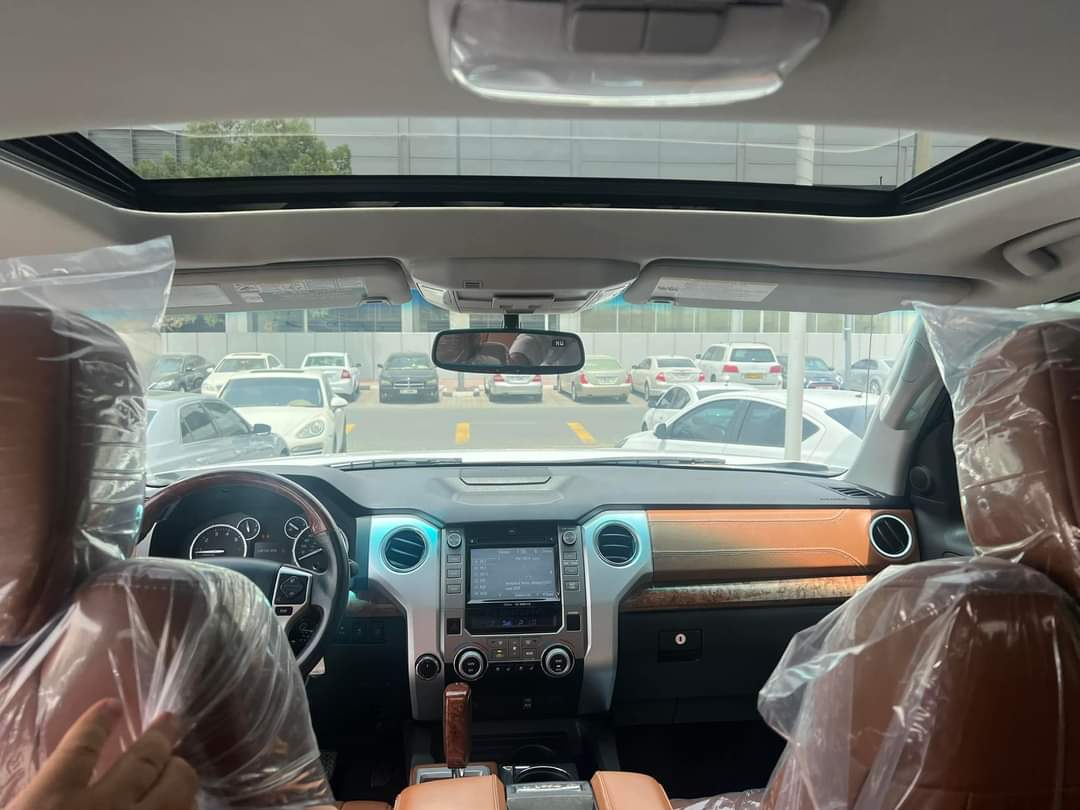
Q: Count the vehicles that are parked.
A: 14